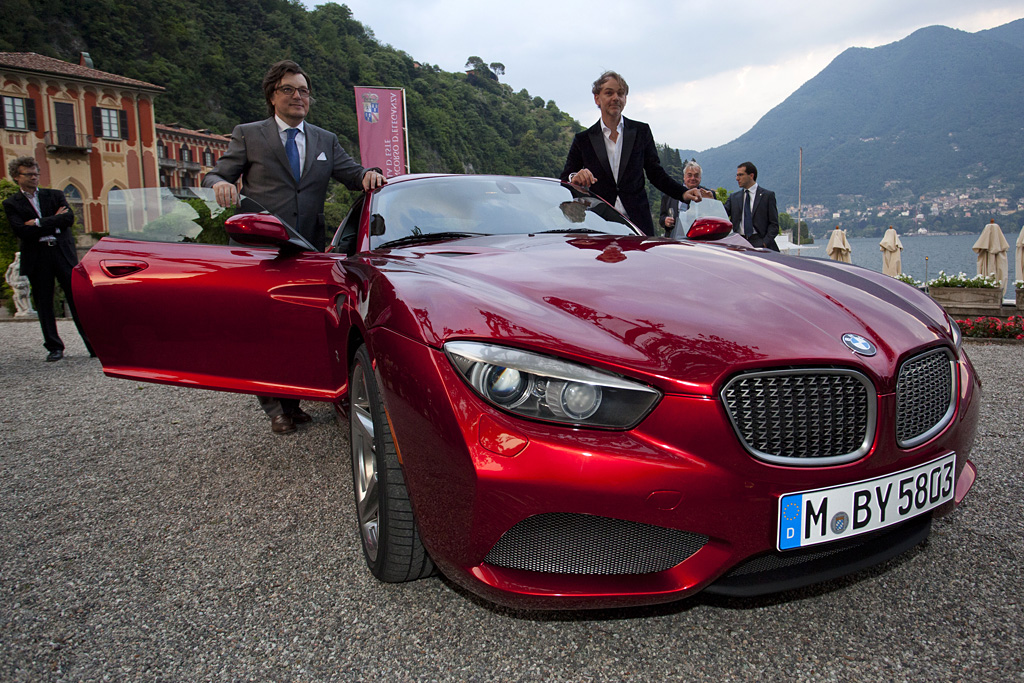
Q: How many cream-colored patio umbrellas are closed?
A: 4